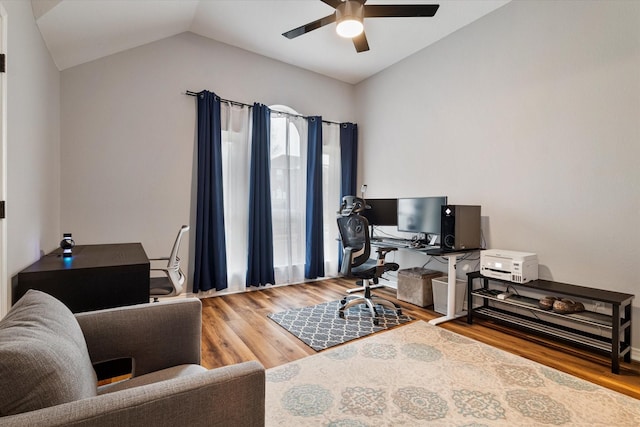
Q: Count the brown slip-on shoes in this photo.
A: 2